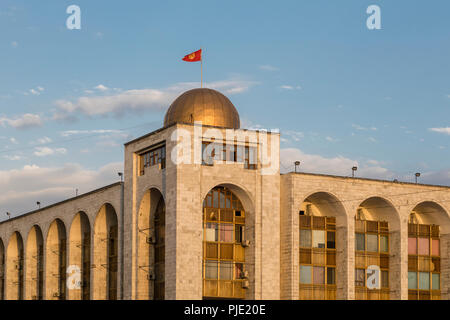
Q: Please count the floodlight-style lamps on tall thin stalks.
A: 7